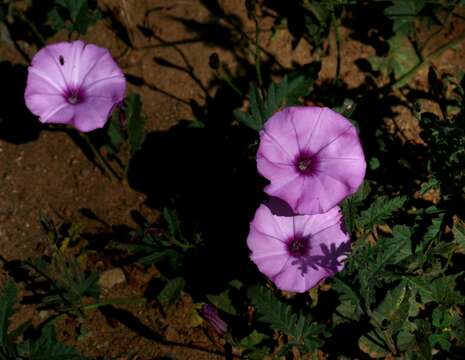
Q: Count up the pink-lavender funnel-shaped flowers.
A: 3